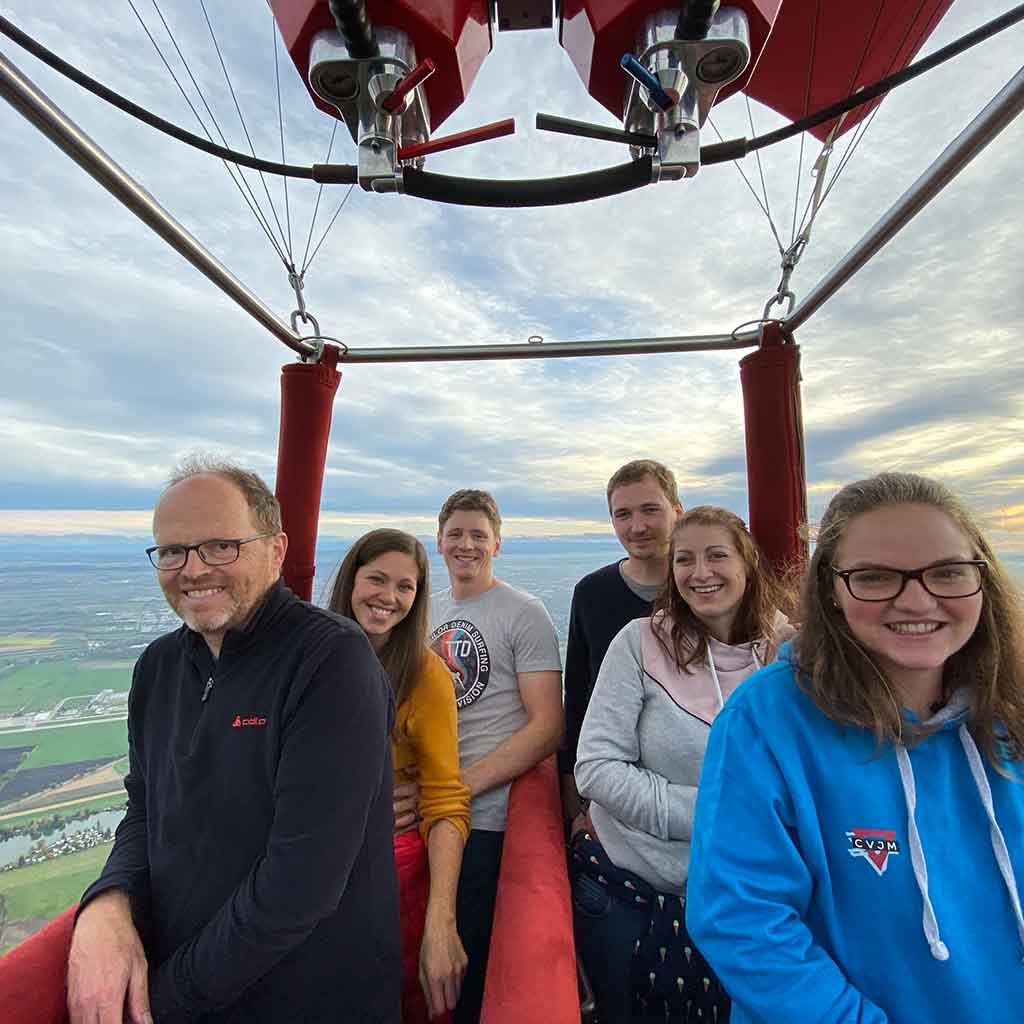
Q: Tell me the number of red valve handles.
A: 2